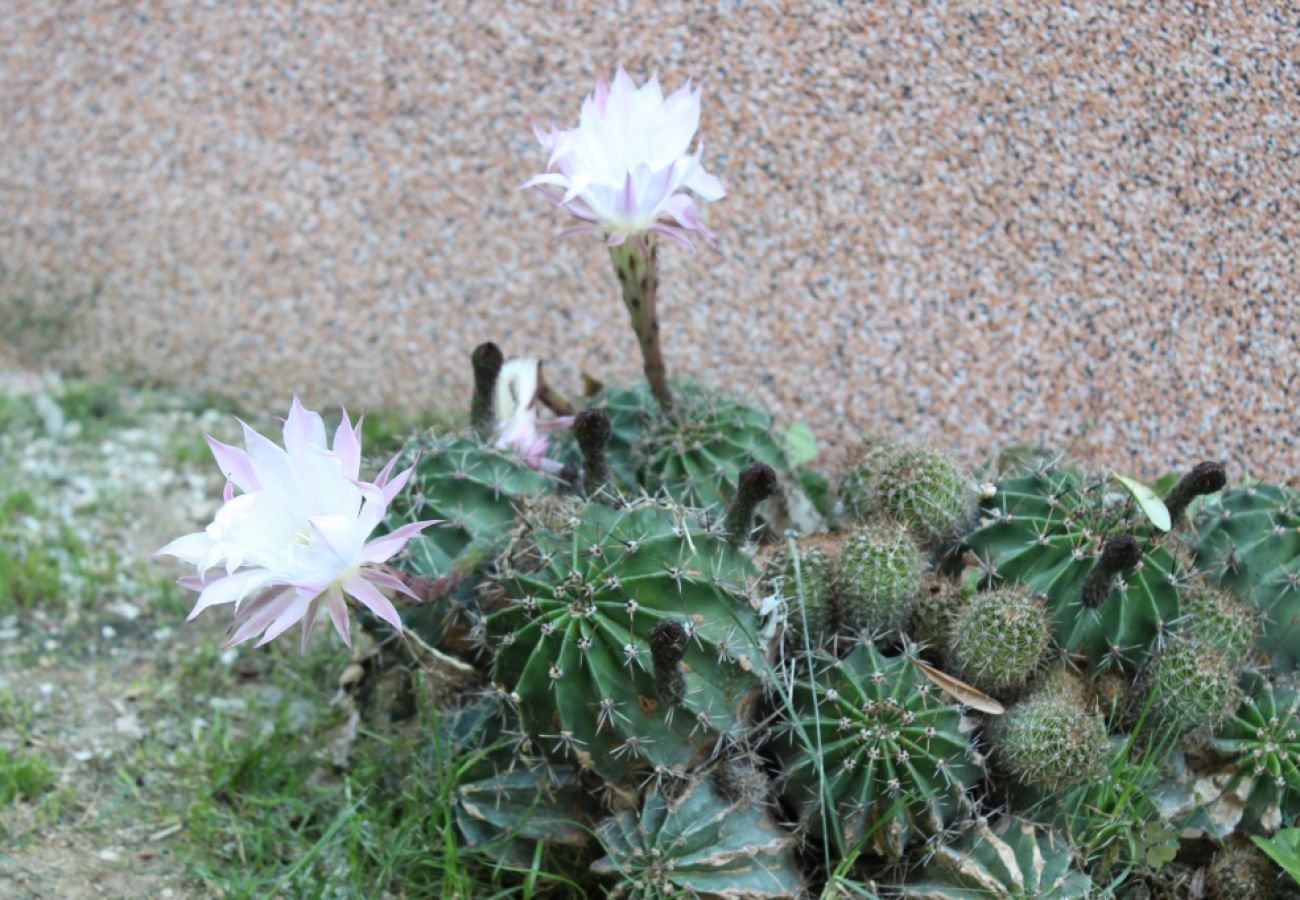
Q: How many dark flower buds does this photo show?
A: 6